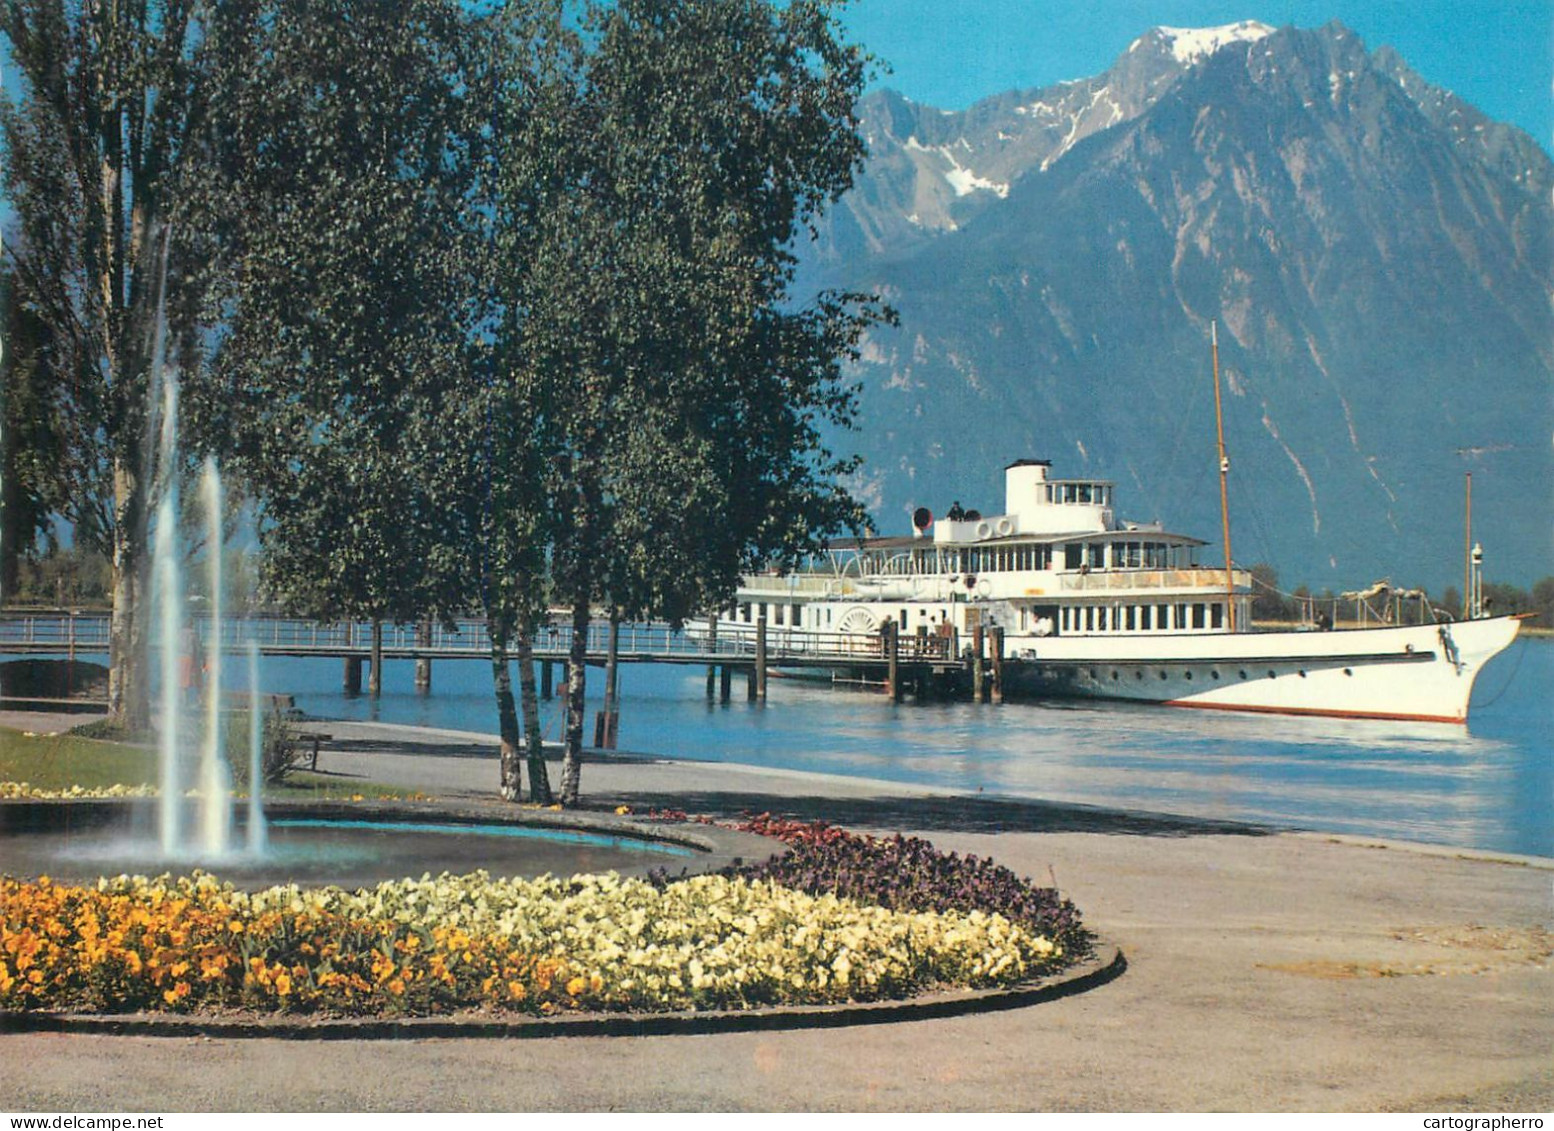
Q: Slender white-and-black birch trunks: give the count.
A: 3